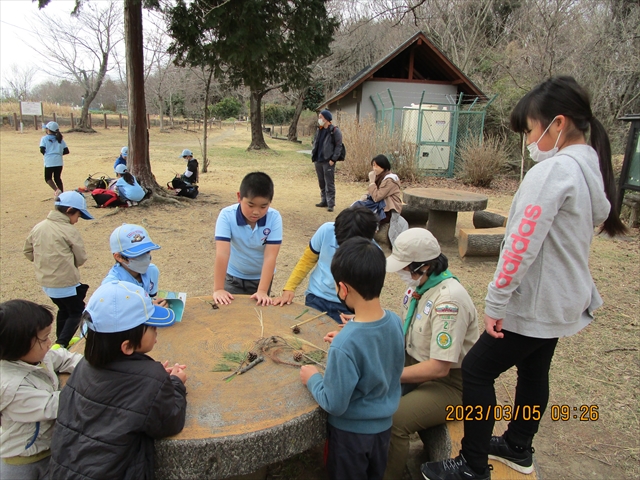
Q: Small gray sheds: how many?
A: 1